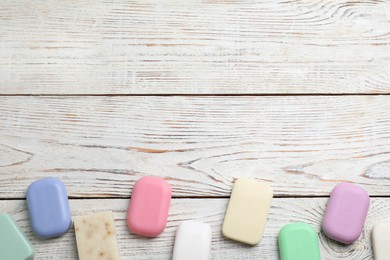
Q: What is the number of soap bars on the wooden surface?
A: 9